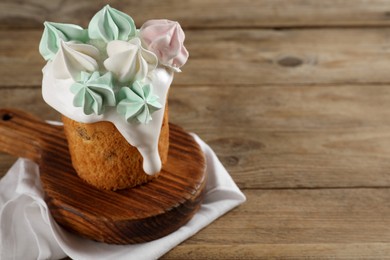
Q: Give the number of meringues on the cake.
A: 7